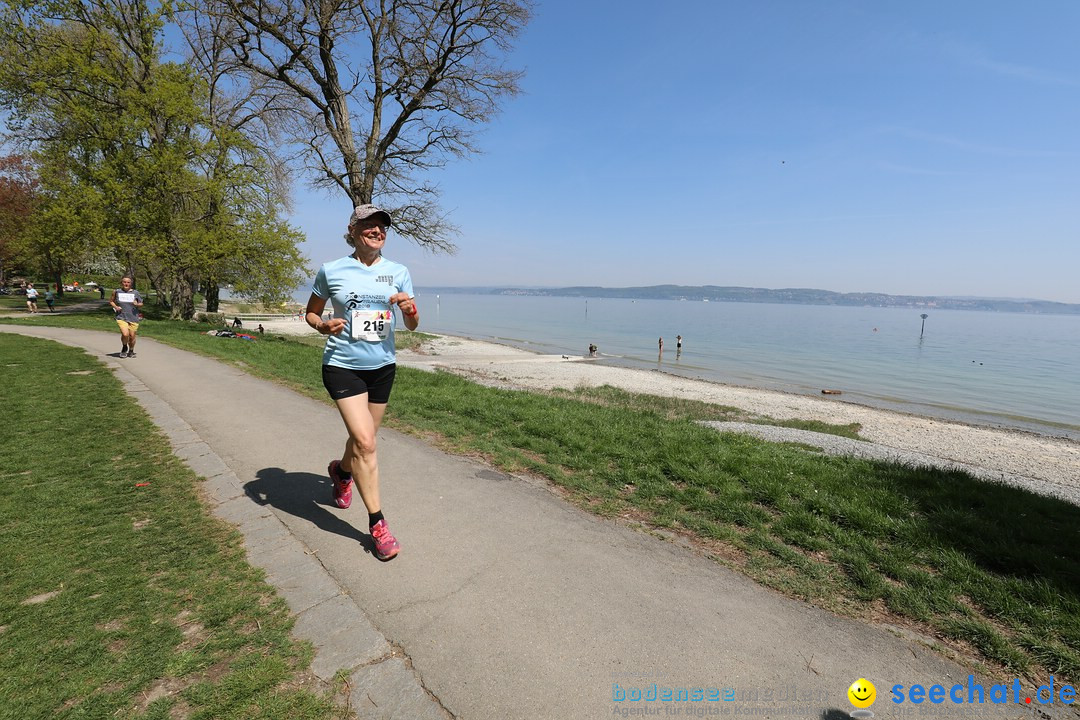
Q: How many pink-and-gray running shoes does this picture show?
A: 2